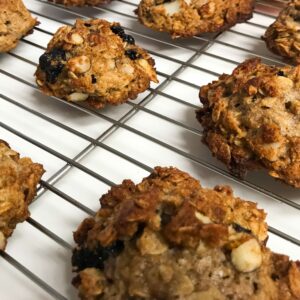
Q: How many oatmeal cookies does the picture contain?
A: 8